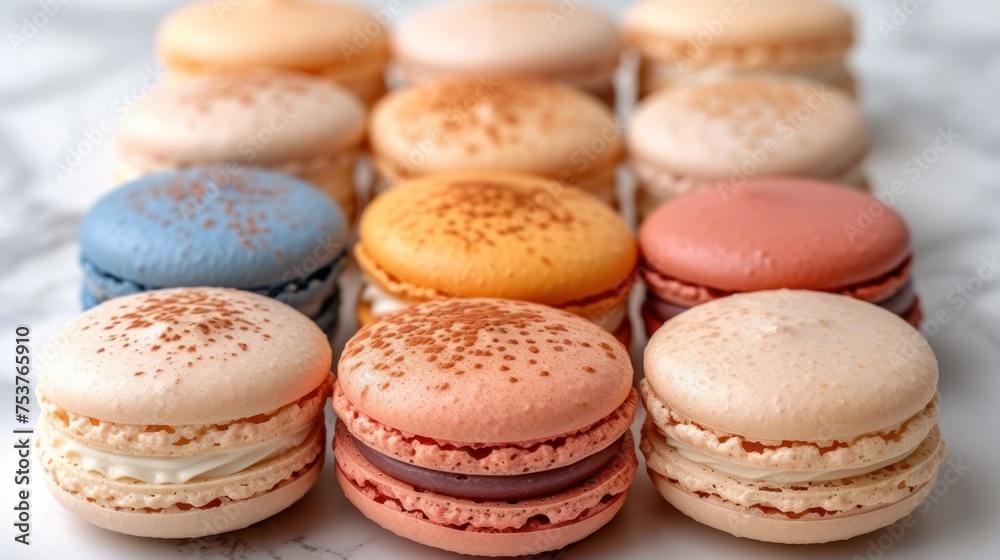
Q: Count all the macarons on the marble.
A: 12